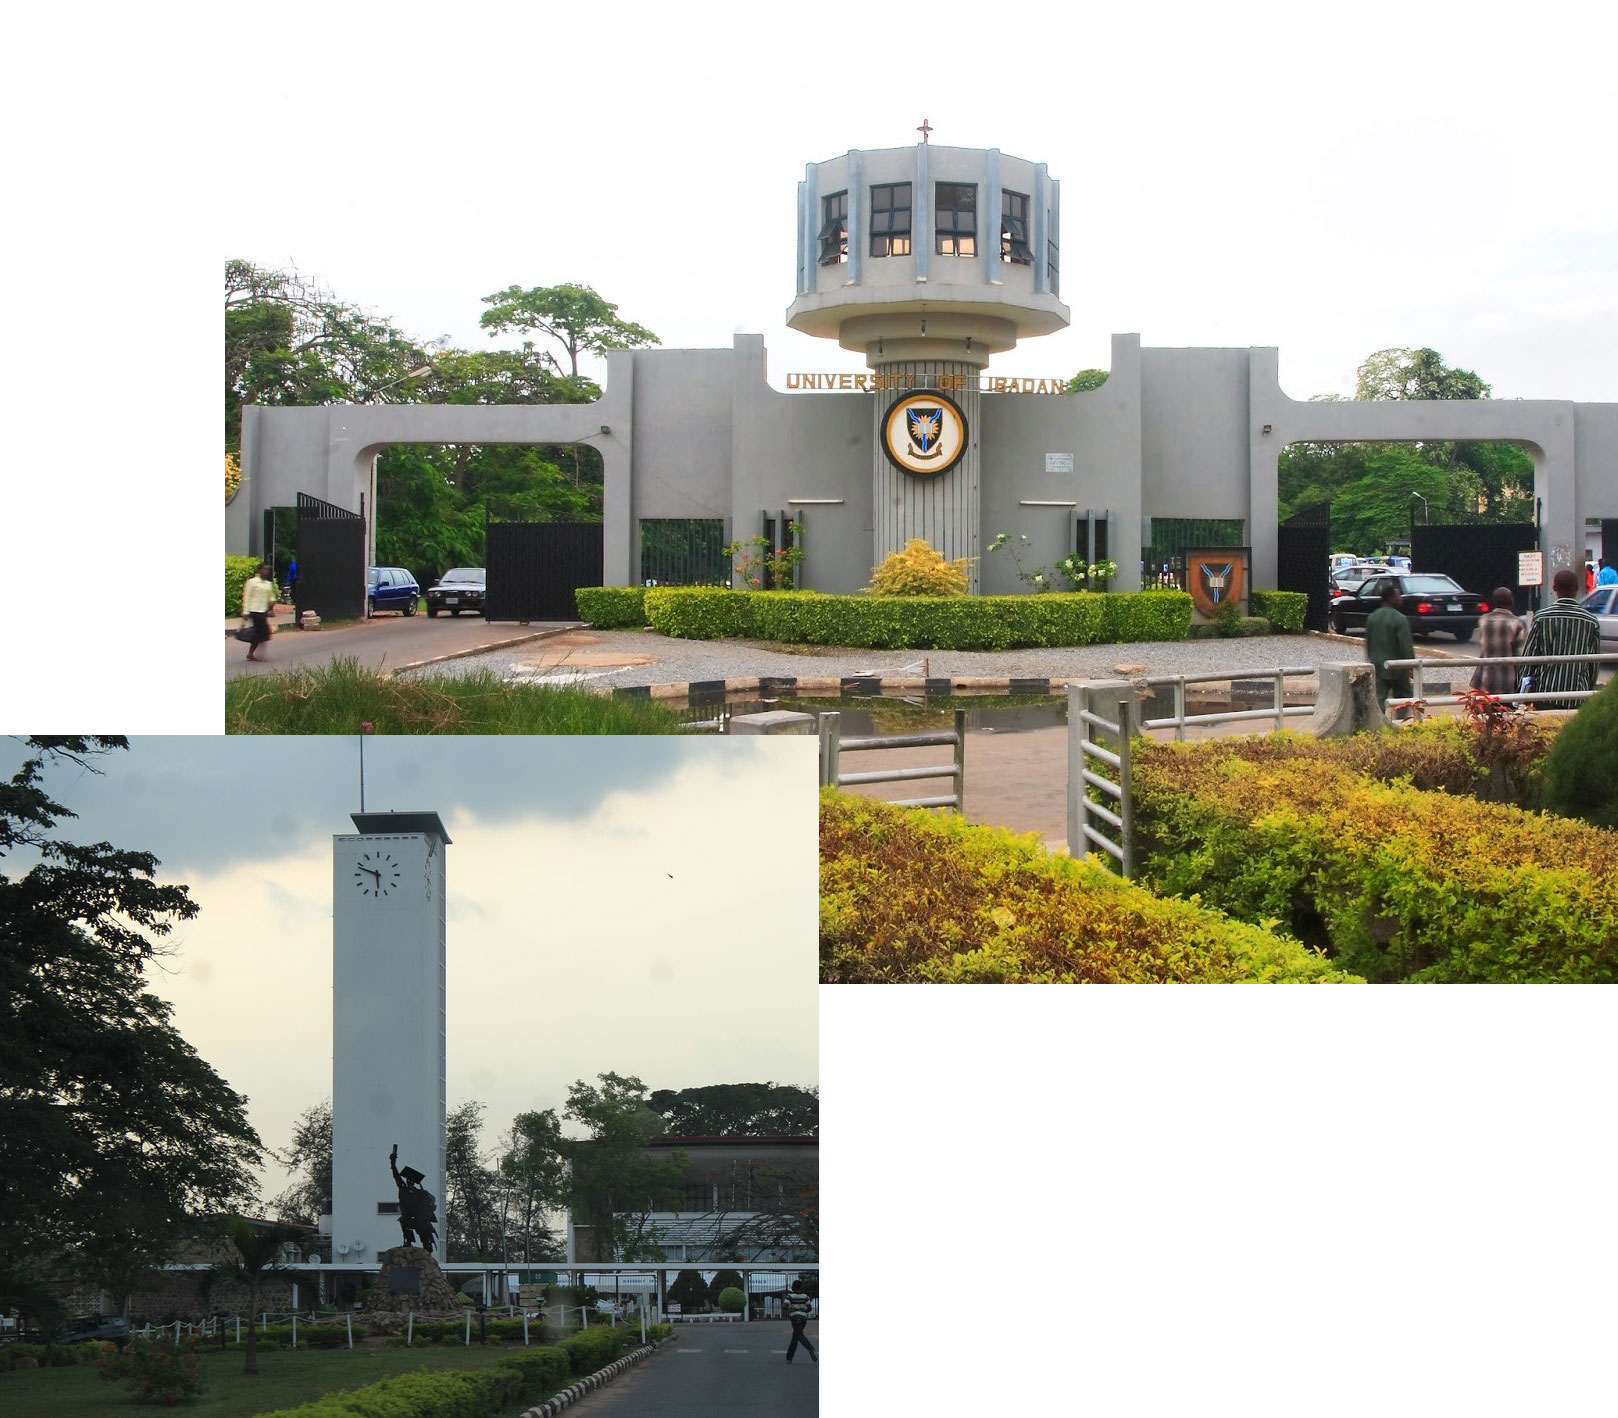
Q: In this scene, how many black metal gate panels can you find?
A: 4